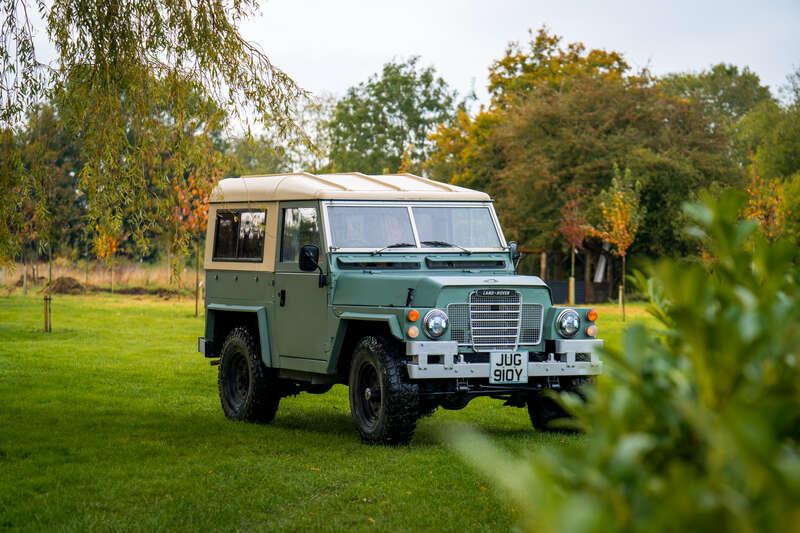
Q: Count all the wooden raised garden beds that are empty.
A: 0